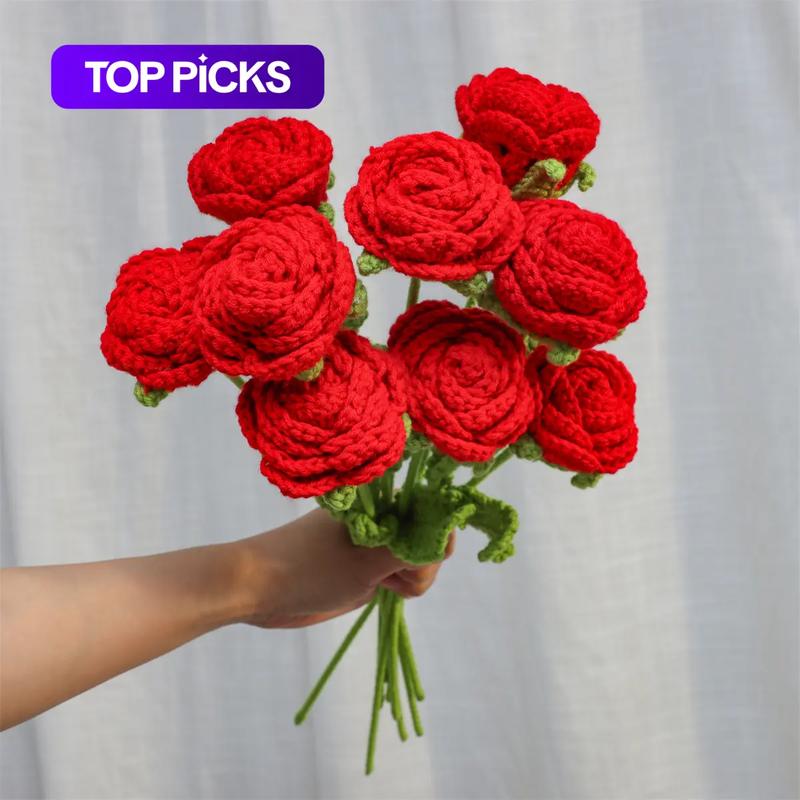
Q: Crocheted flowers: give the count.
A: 9